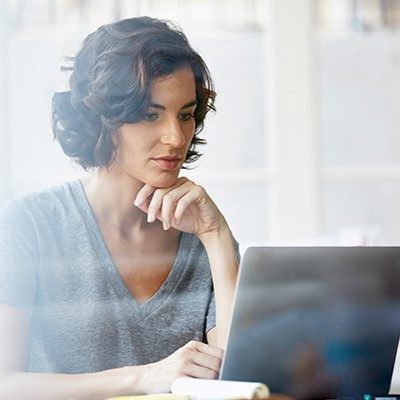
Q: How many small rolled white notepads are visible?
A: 1